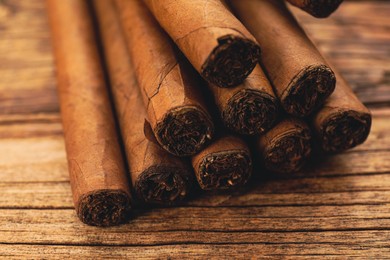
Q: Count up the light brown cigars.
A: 10